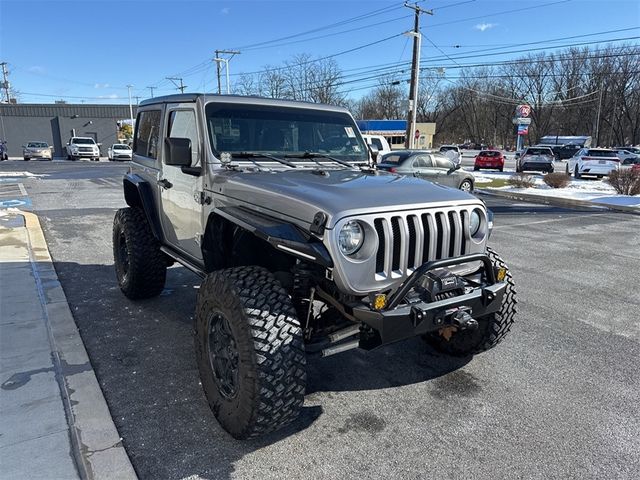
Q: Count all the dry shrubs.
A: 3